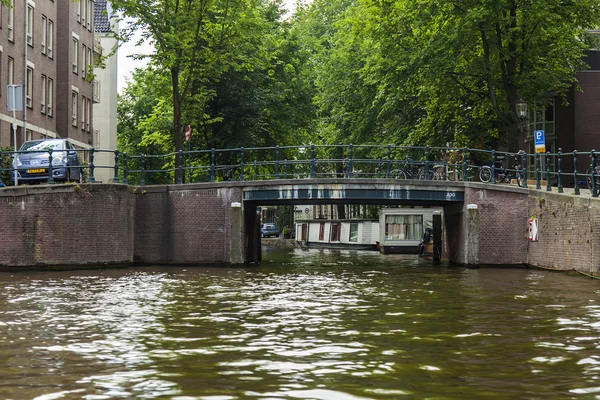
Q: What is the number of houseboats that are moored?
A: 2